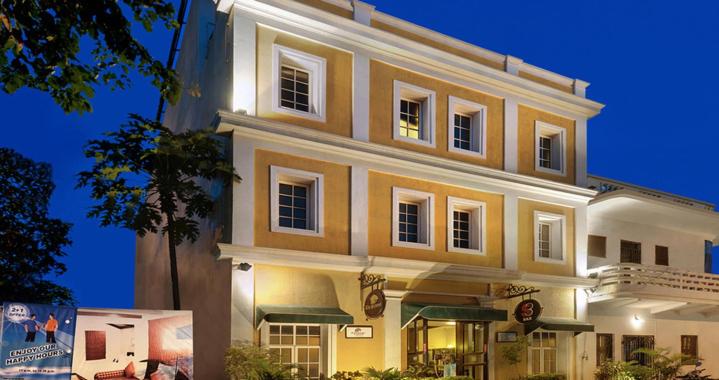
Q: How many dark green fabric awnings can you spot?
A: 3